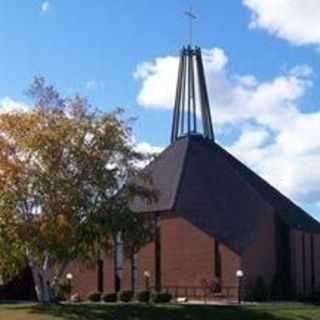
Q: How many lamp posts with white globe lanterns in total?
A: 3